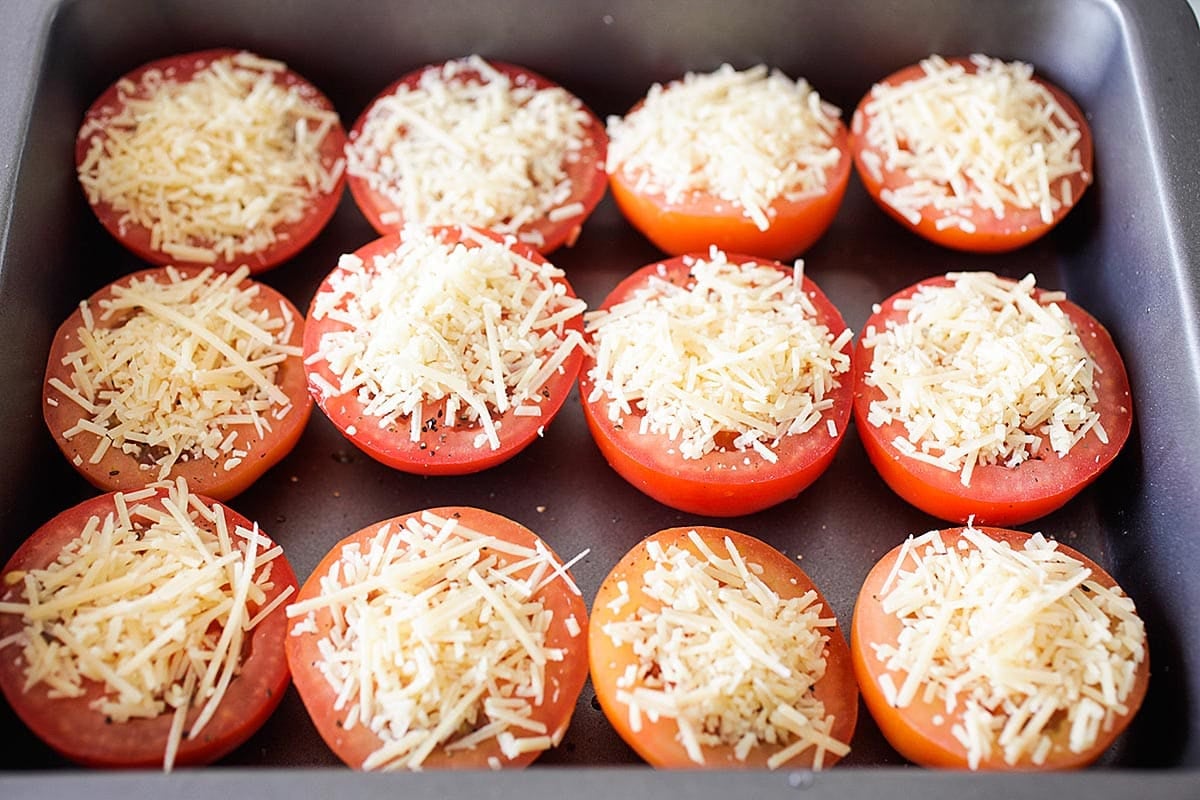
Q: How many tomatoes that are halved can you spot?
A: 12